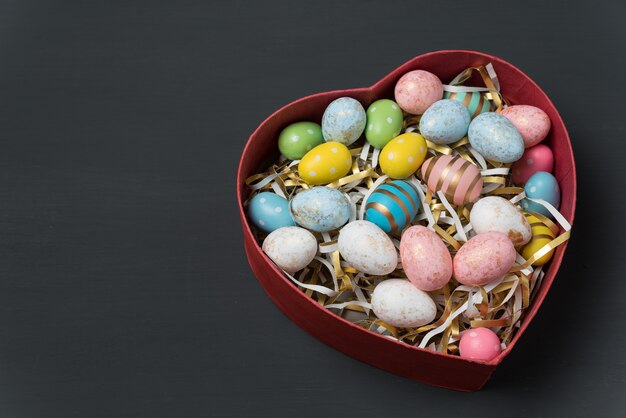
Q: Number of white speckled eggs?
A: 4